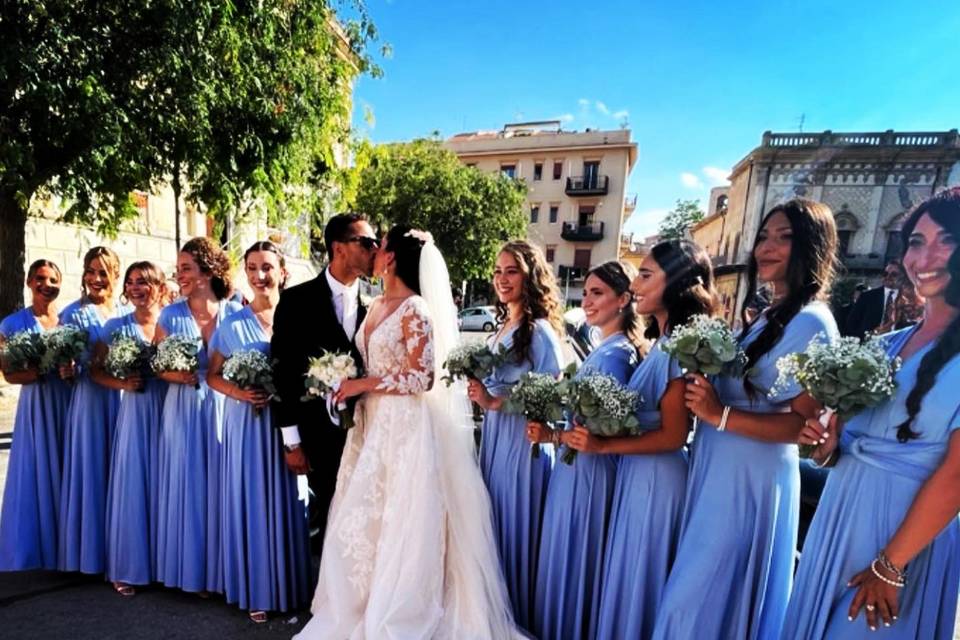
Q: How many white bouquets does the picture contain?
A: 11